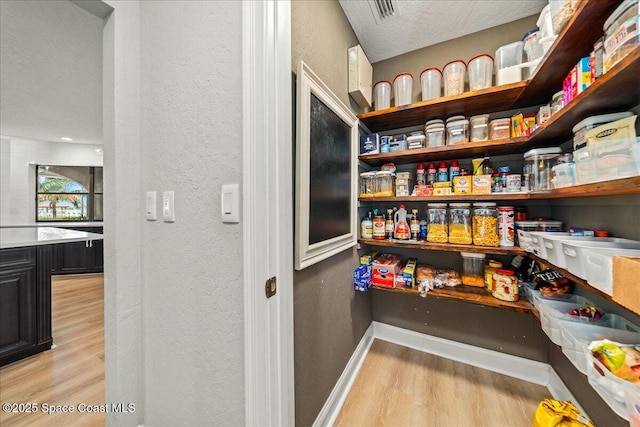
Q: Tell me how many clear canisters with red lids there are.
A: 5